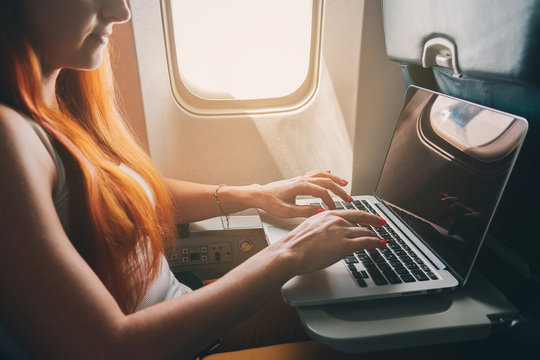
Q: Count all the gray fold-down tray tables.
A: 1